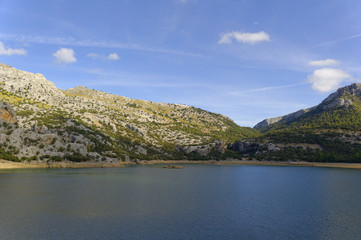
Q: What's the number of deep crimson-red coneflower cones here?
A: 0